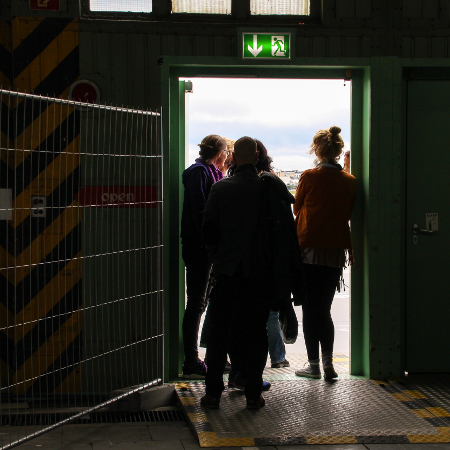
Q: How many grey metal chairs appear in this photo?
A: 0